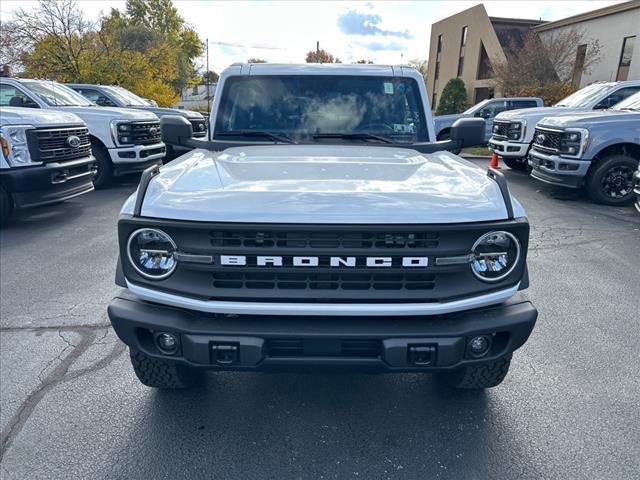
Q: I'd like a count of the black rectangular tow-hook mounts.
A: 2